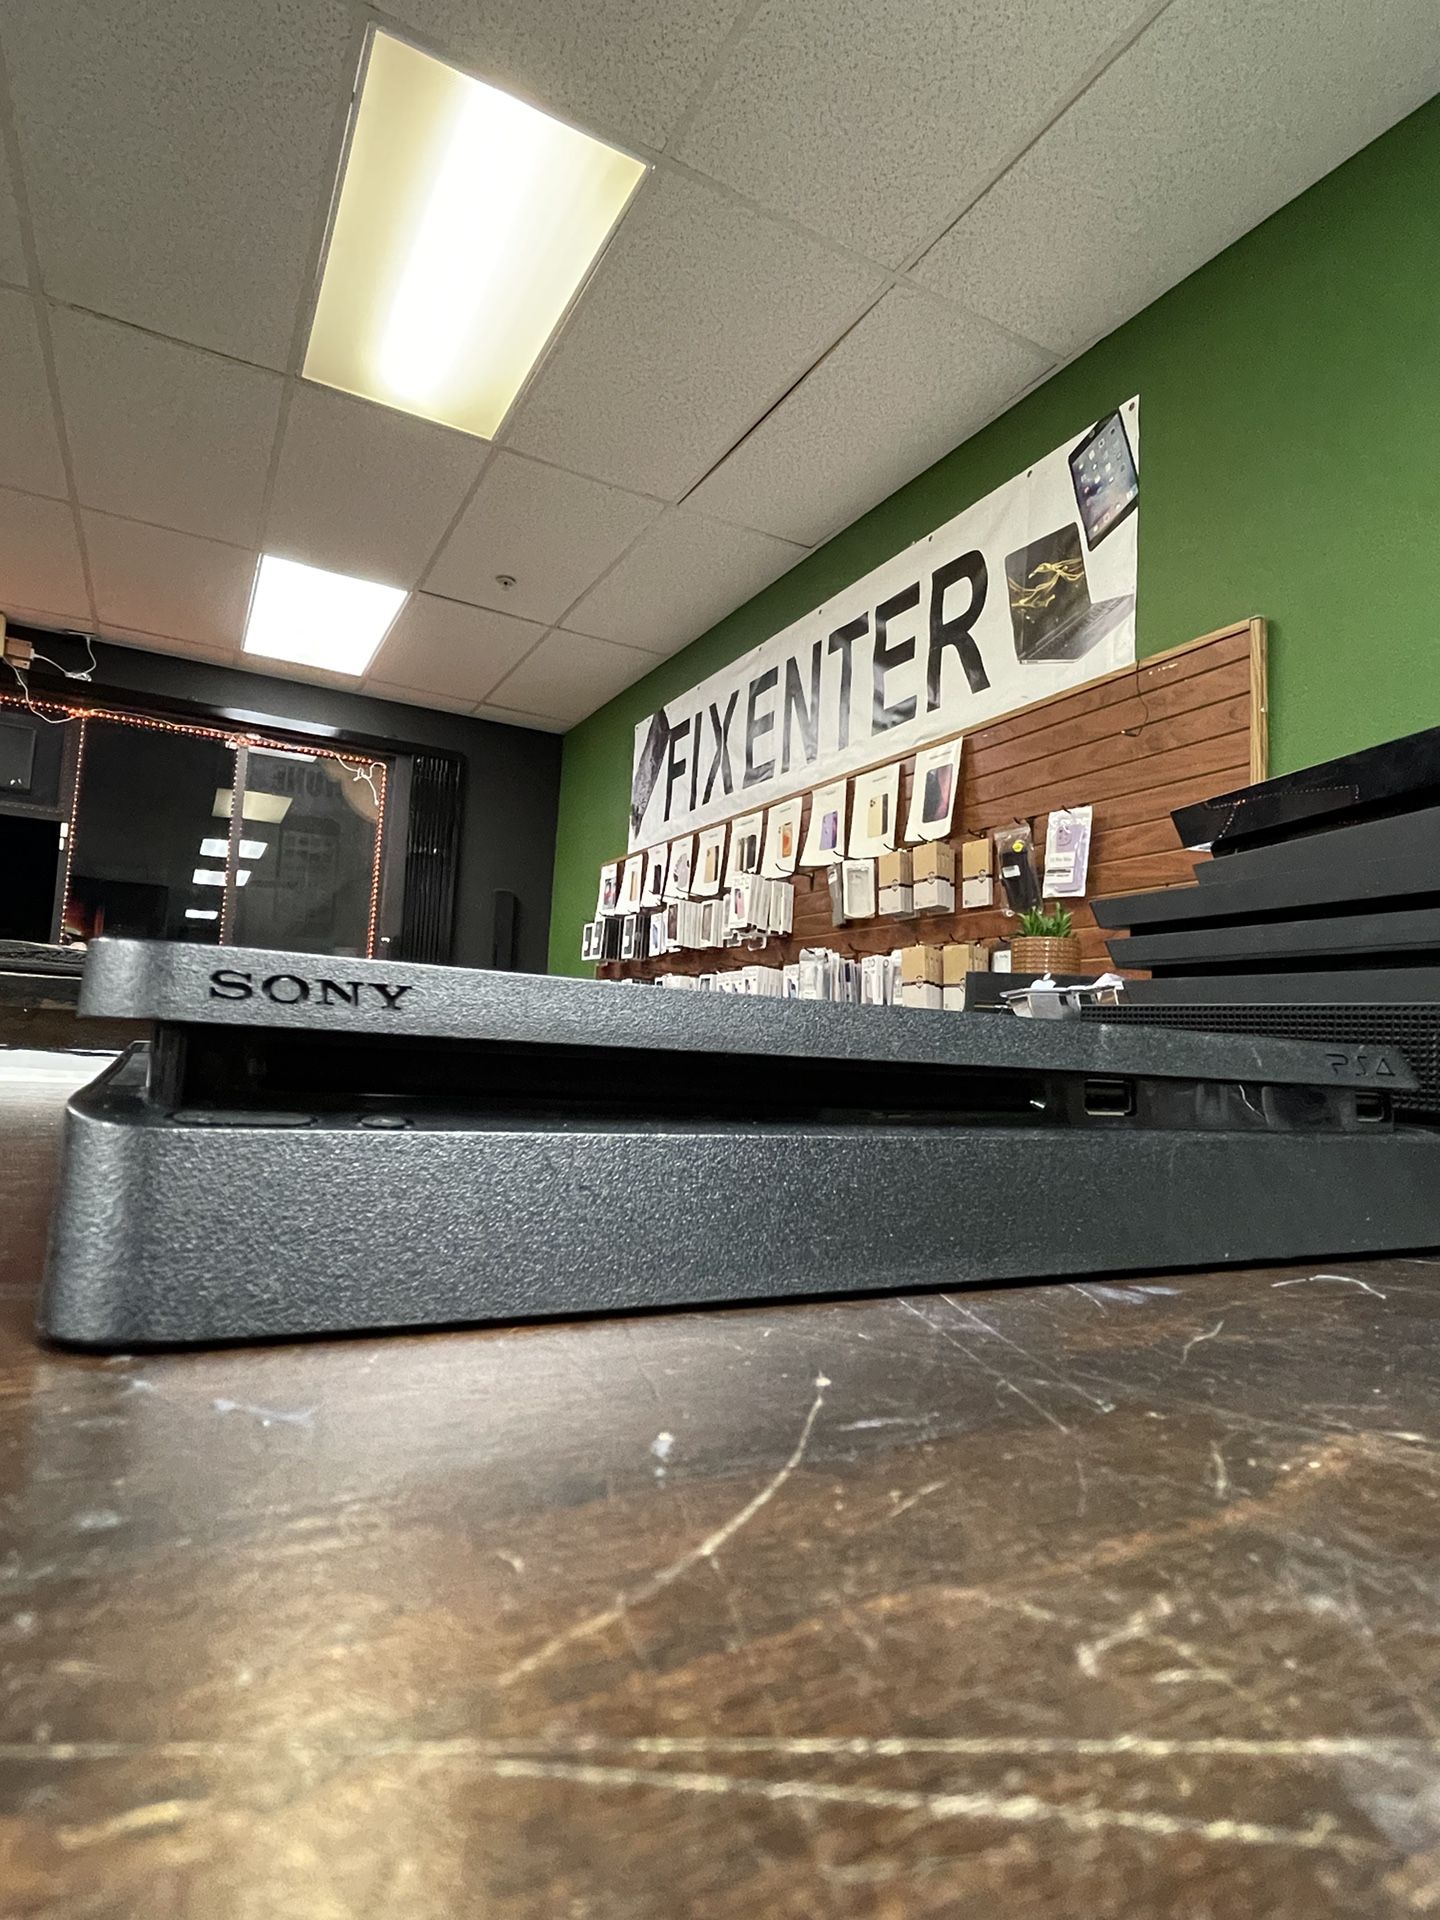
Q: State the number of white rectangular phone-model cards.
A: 10